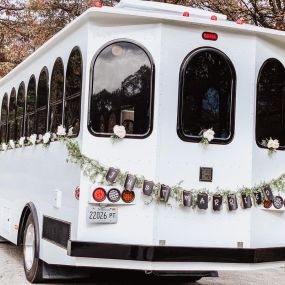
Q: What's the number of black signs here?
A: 11